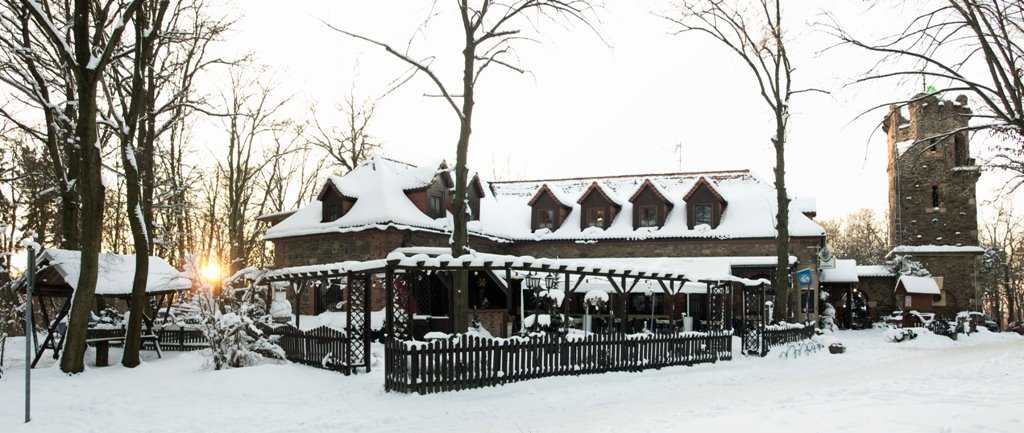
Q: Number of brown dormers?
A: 7